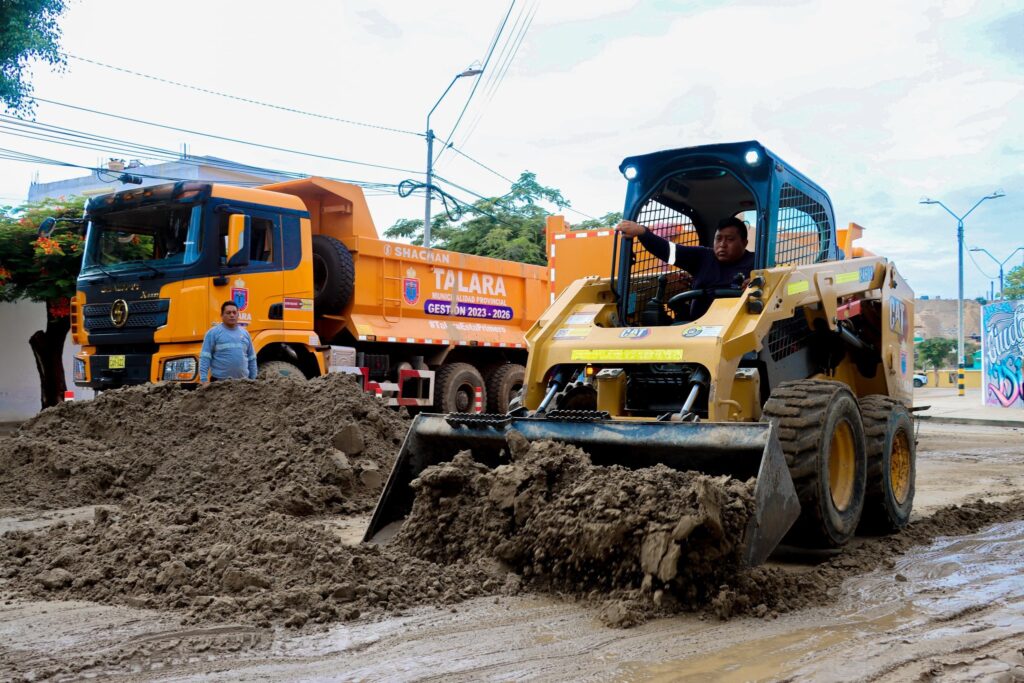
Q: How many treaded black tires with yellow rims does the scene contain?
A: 2